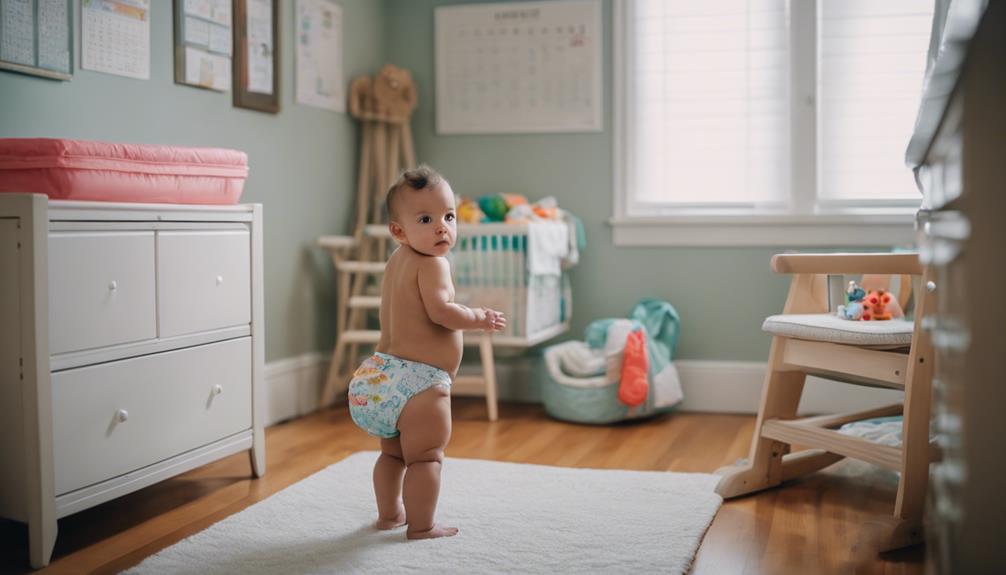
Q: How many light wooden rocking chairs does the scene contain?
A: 1